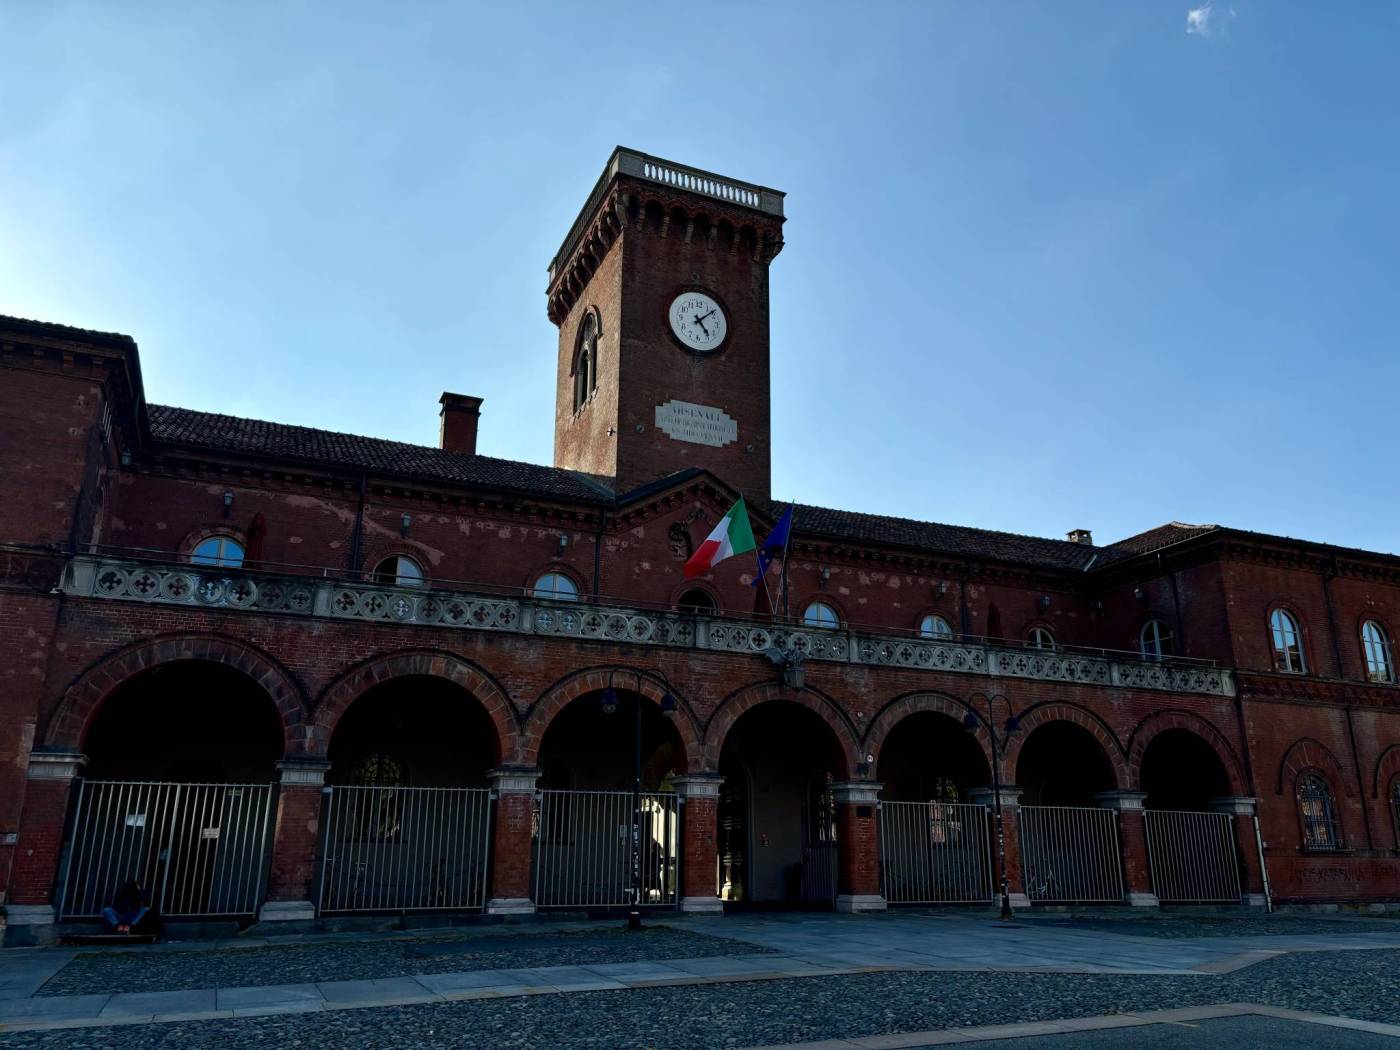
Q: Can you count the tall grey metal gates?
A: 6